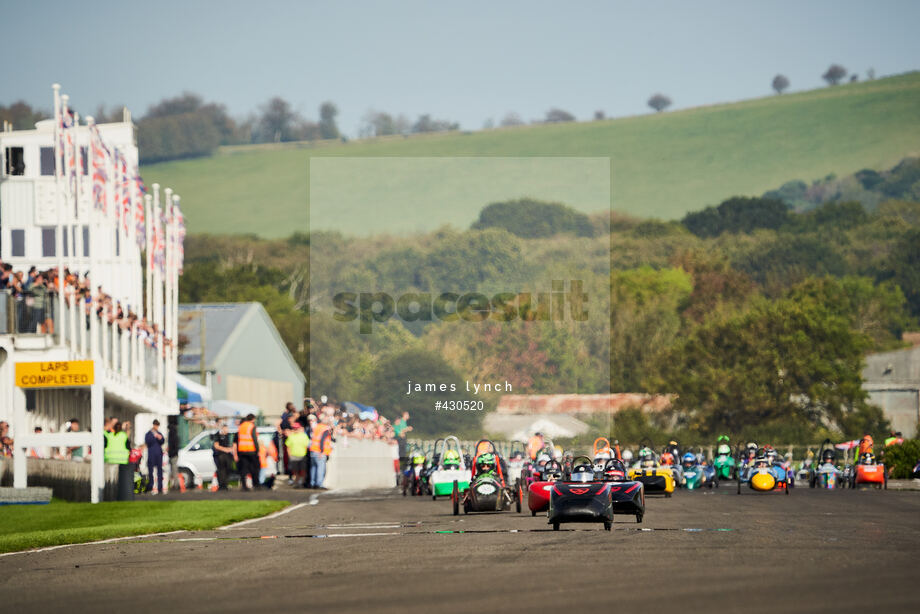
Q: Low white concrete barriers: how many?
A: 1